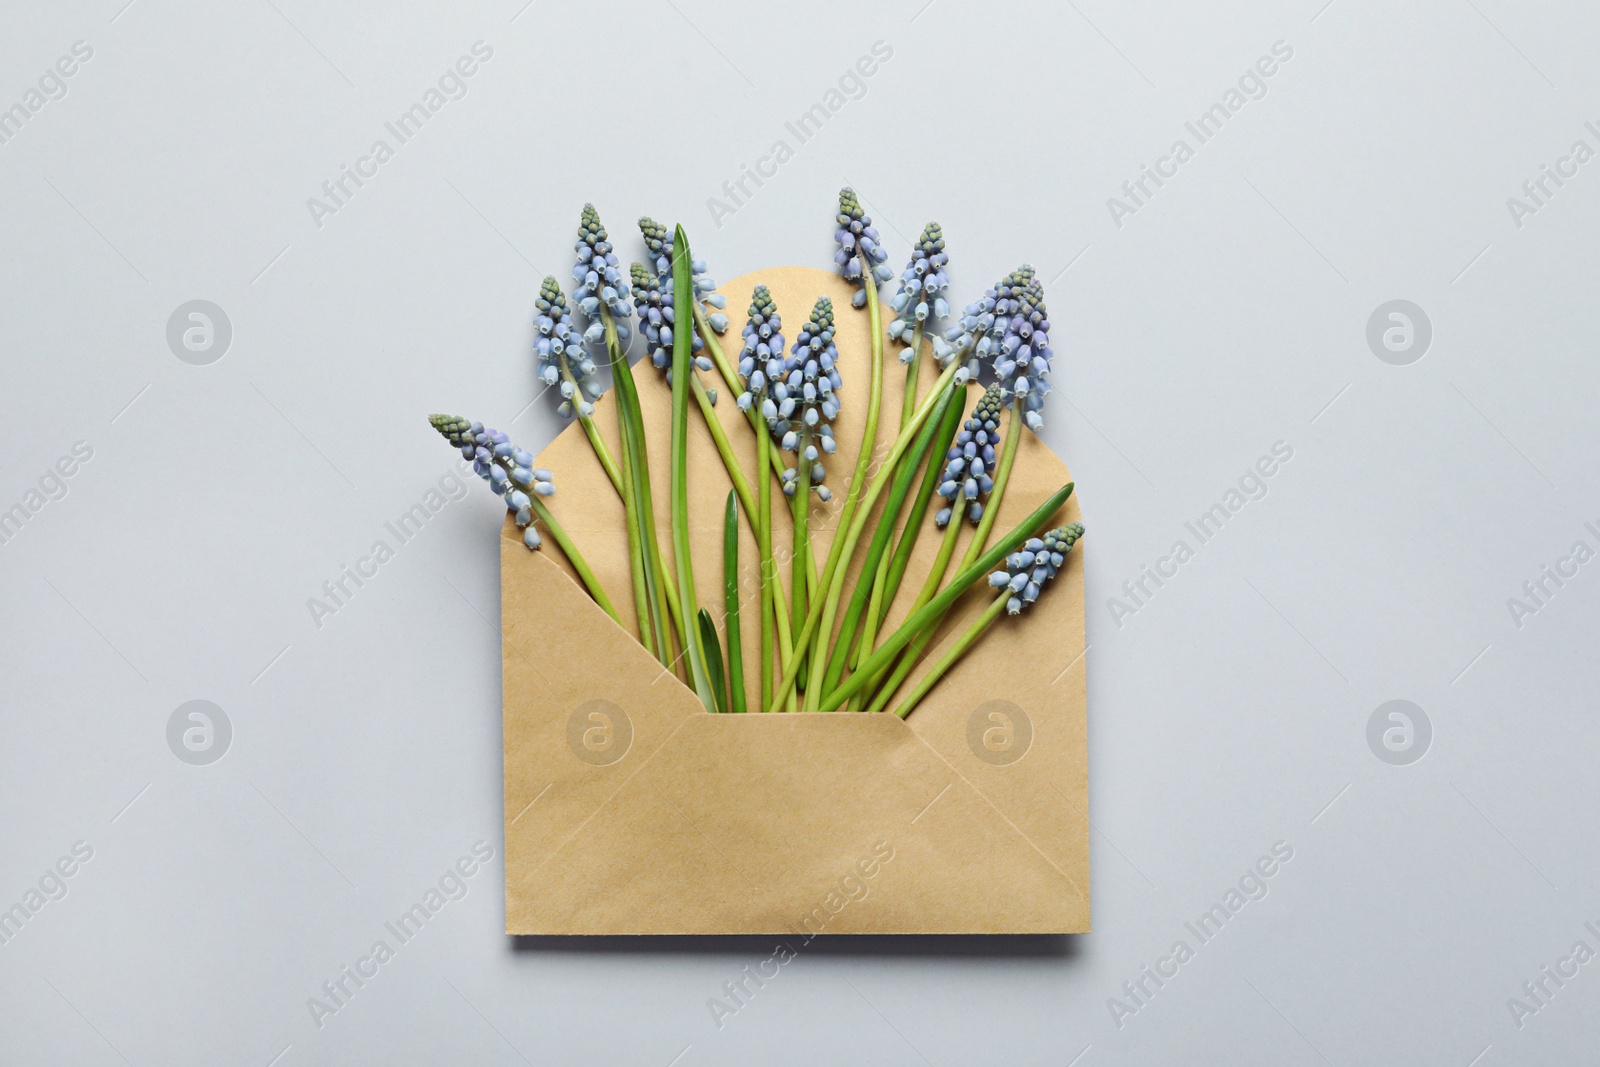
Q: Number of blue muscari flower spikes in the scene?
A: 13